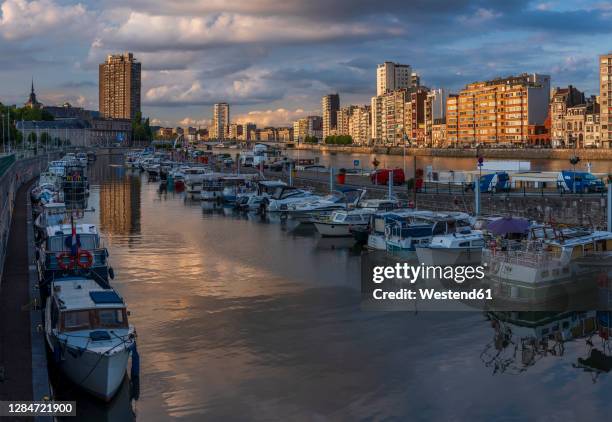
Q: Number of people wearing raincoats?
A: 0